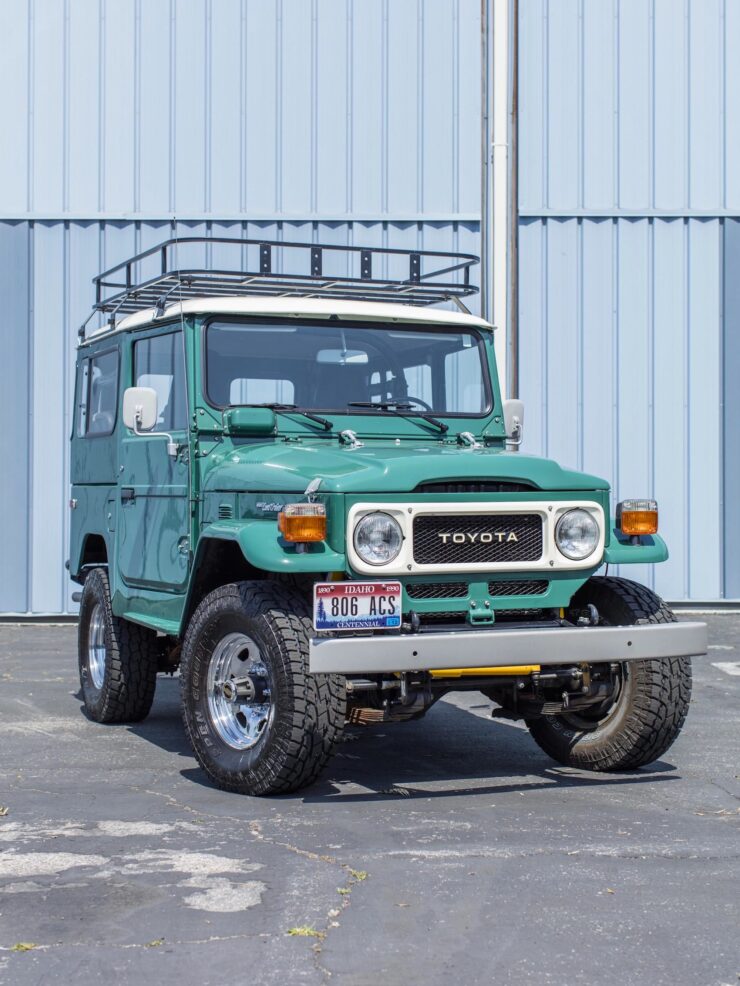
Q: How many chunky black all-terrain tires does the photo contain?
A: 3